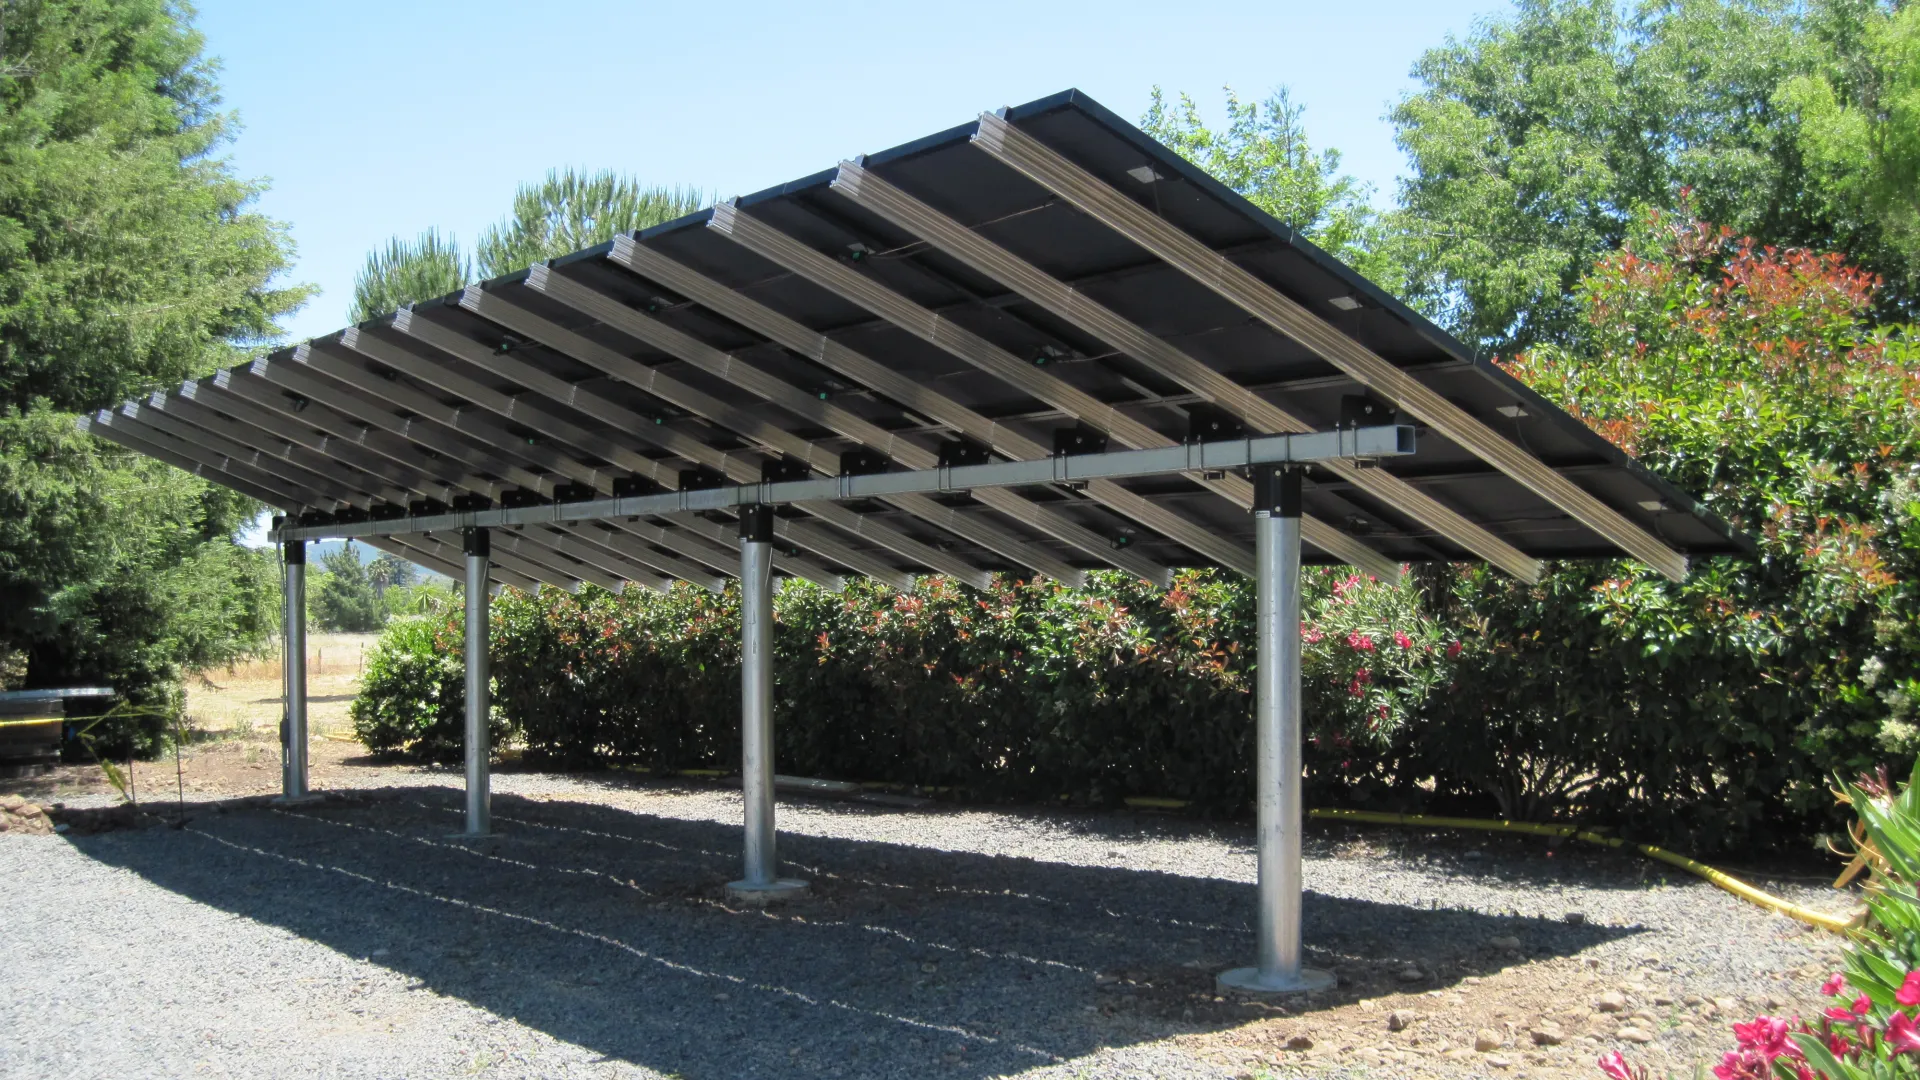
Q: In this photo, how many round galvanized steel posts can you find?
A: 4